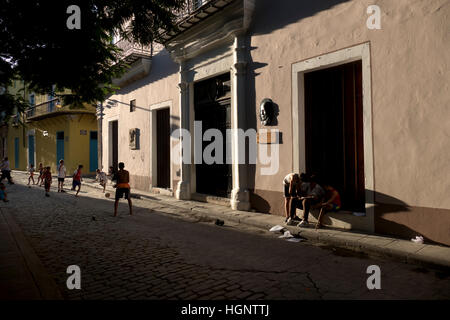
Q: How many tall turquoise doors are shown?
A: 4